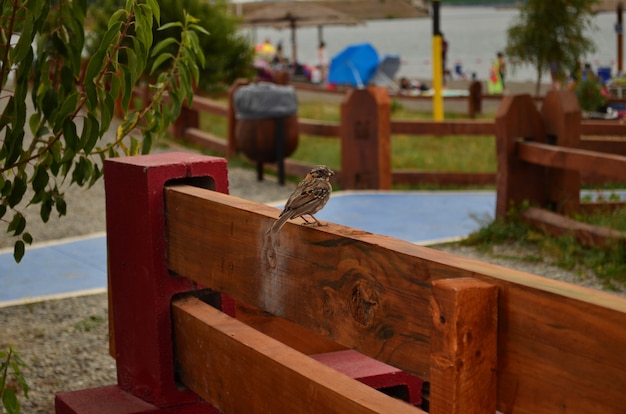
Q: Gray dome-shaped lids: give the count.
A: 1